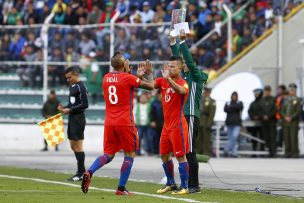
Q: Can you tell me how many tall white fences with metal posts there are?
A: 1